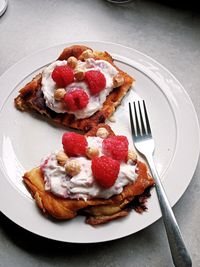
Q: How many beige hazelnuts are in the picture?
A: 10